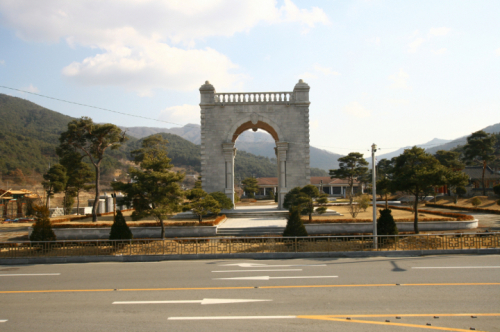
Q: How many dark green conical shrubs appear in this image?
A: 4